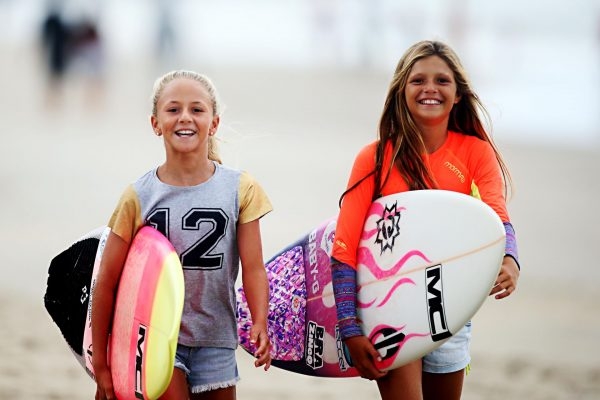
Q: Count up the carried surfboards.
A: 2